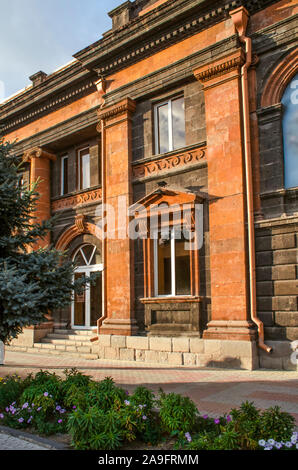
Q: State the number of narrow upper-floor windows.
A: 3